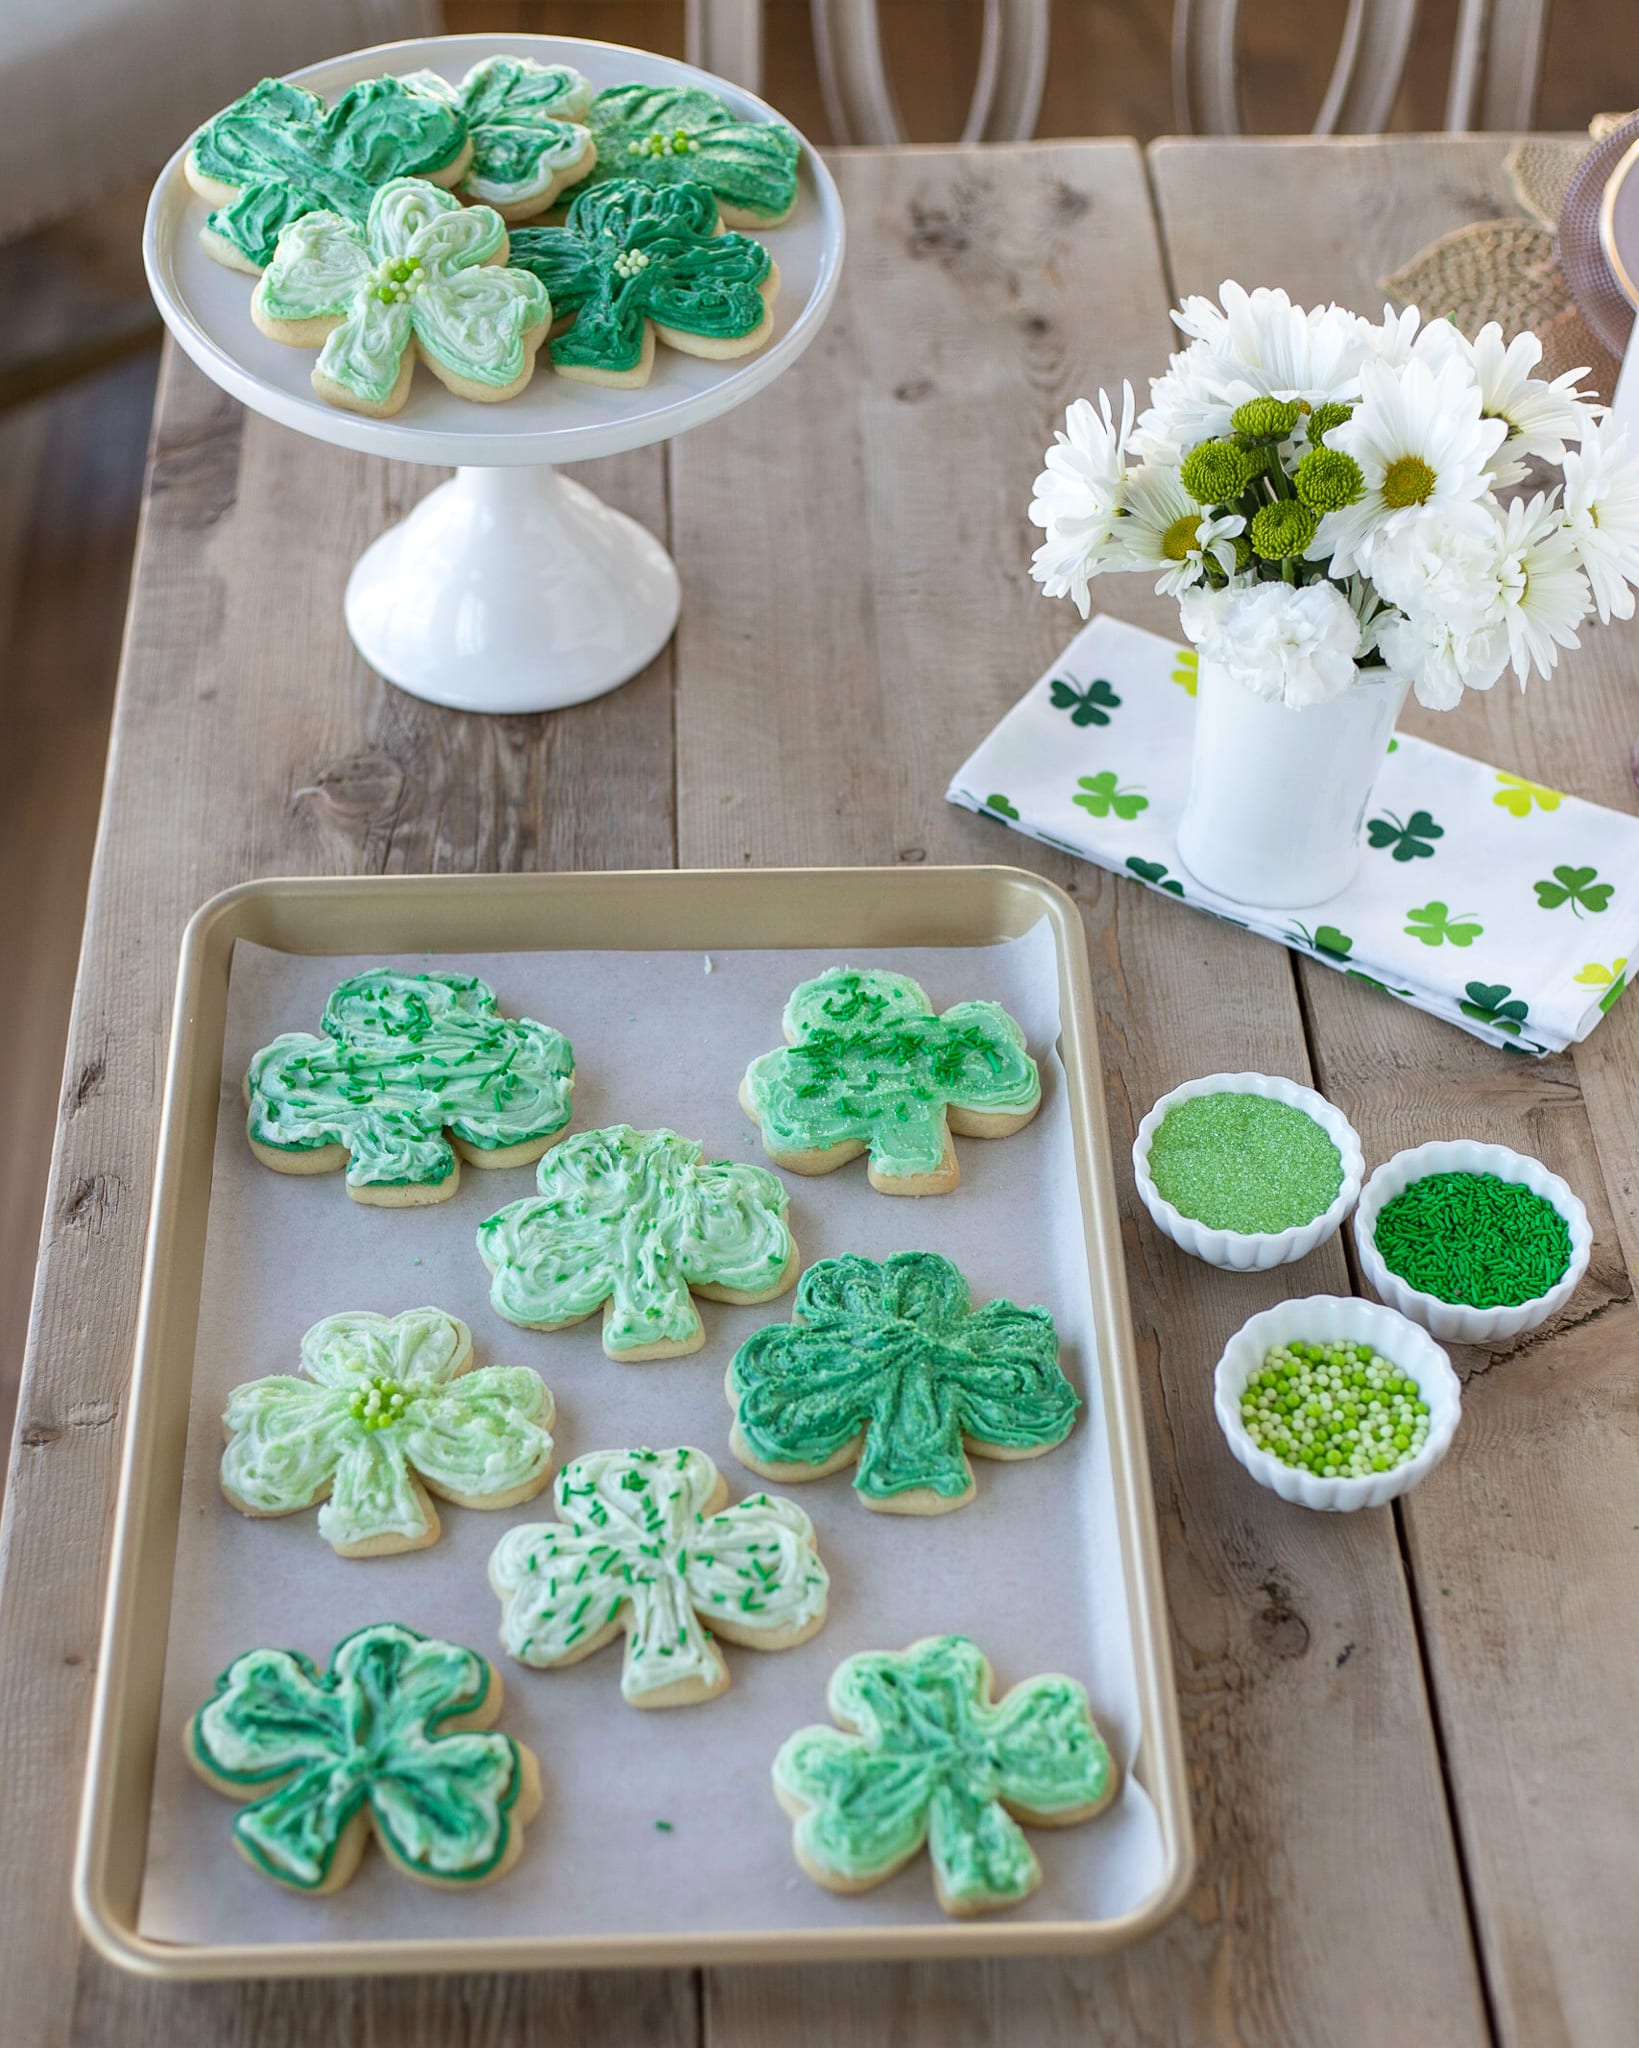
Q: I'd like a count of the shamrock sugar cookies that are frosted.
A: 13